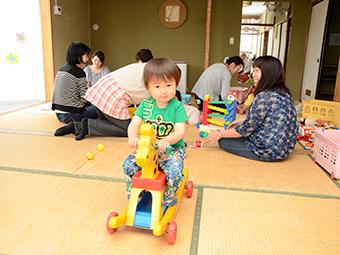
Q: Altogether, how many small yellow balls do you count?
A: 2